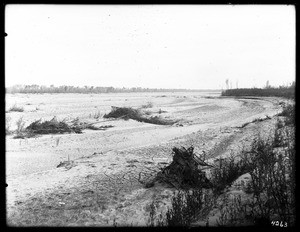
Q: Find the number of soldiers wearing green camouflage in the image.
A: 0